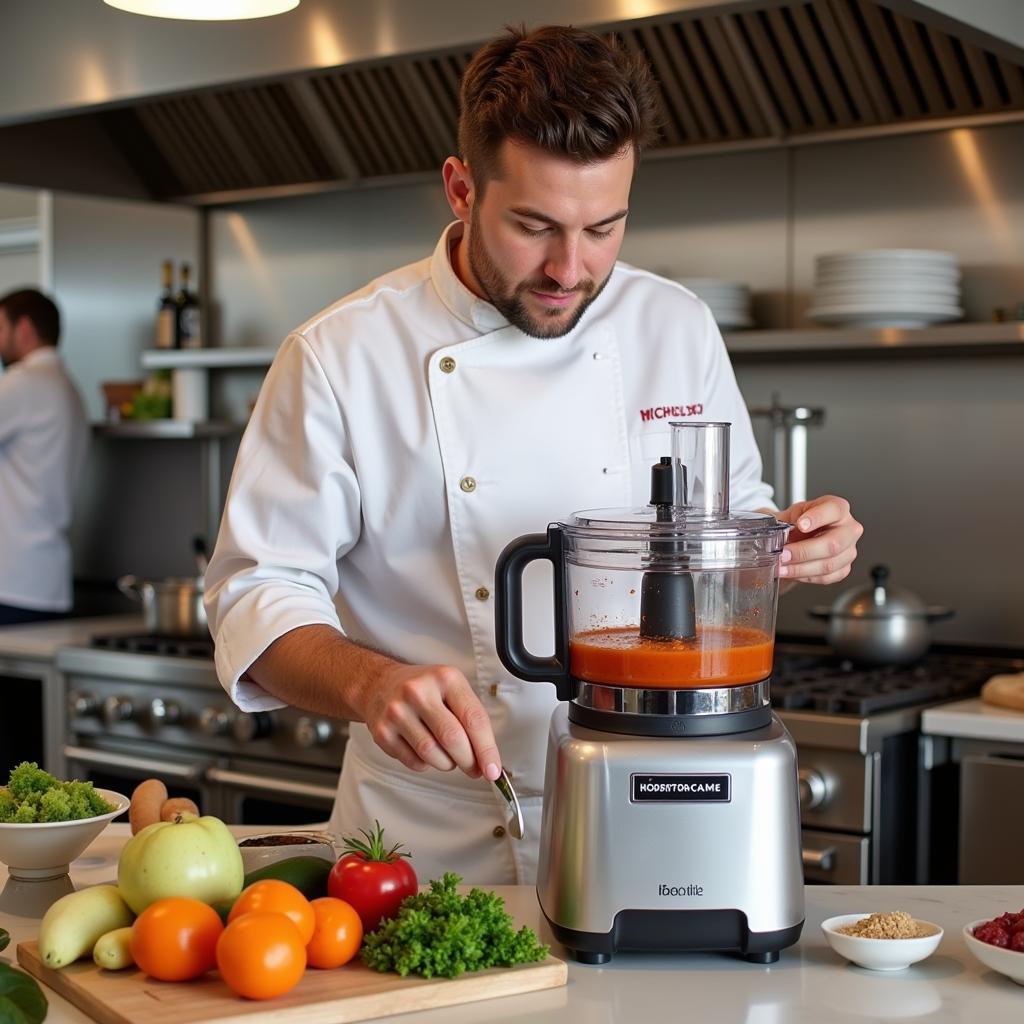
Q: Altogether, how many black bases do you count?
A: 1